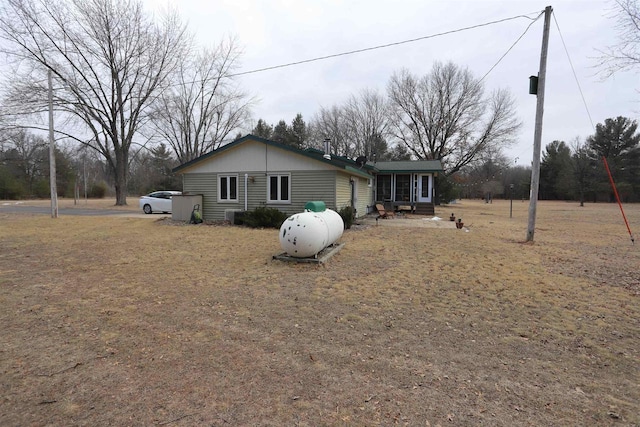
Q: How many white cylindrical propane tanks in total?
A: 1